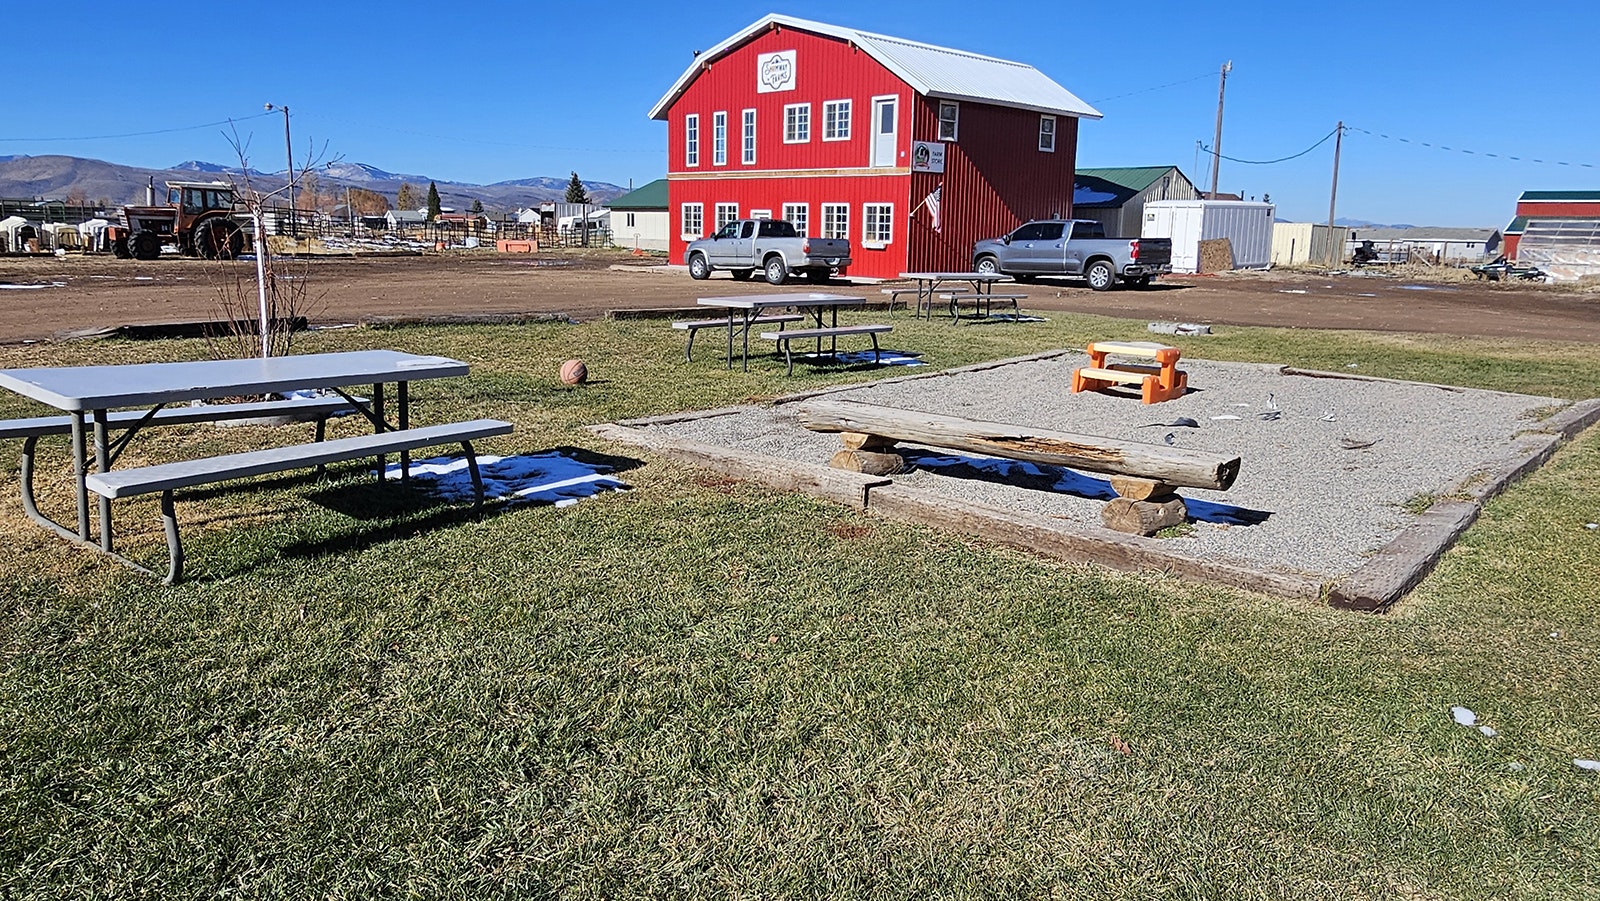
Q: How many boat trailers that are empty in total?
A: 0